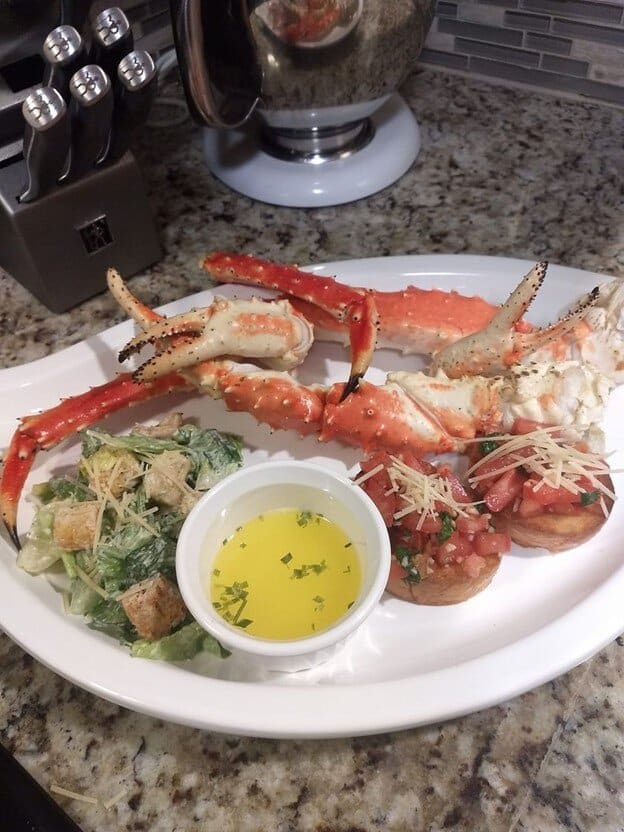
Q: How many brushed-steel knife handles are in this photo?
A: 5